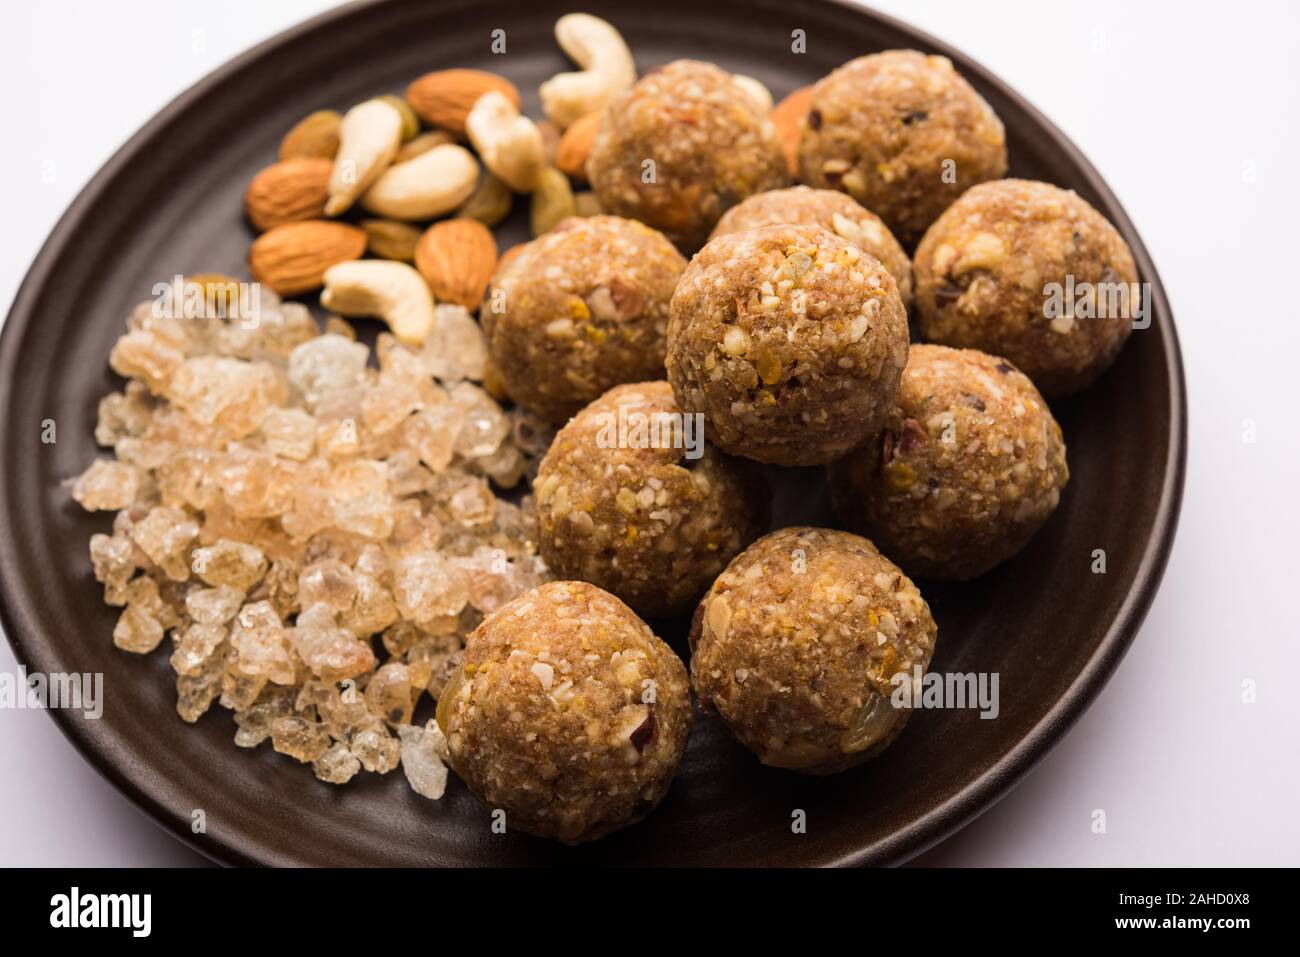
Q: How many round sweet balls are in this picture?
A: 10